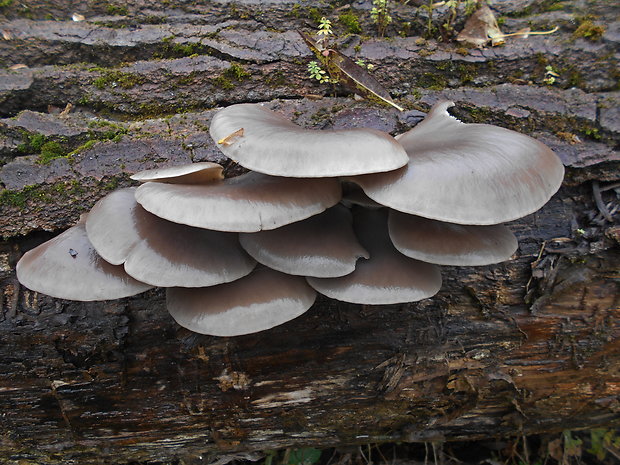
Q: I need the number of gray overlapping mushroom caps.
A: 10